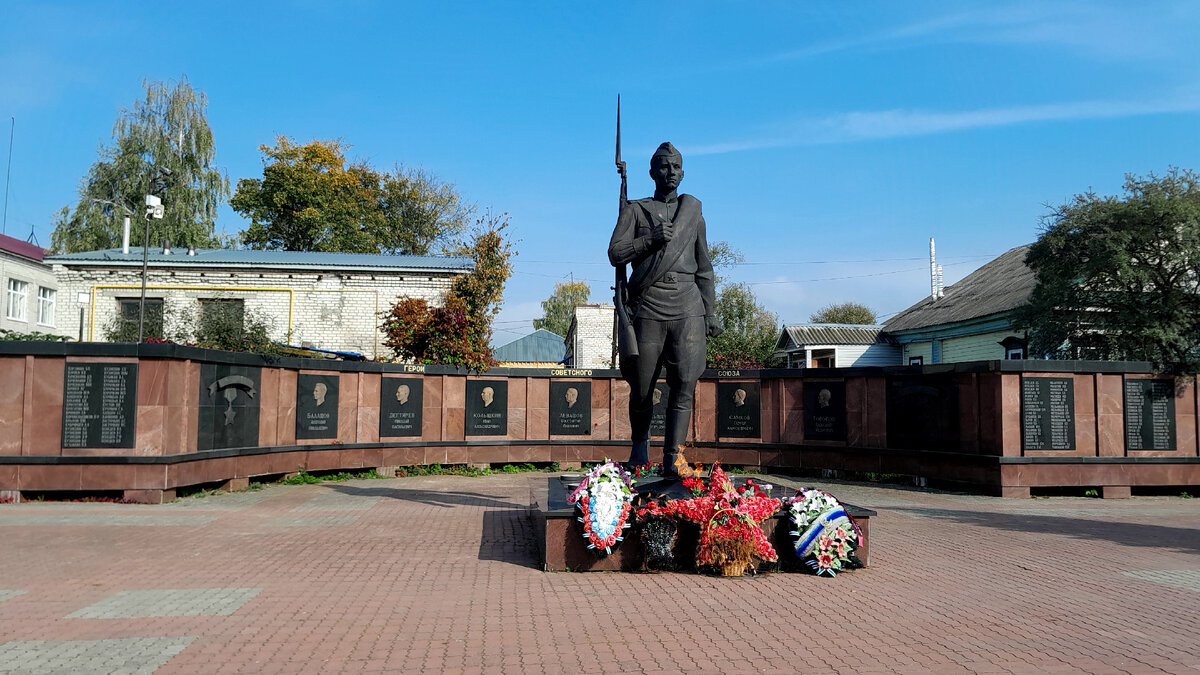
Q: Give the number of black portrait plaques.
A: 7